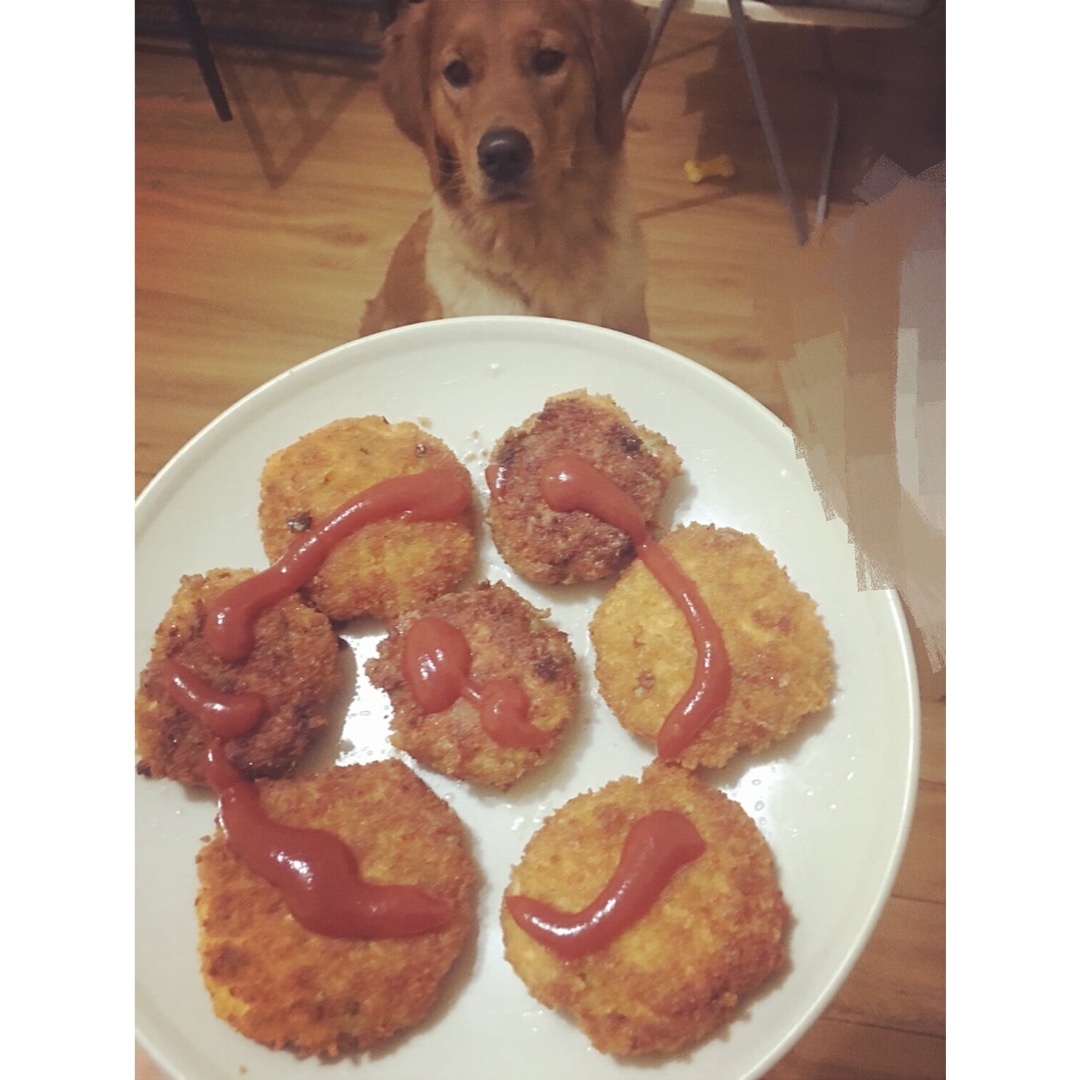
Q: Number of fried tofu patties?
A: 7